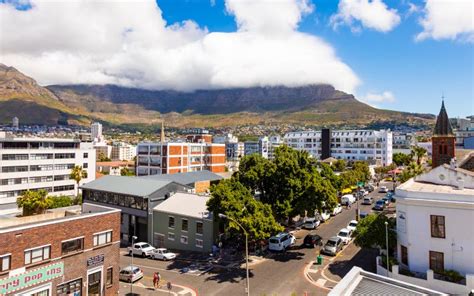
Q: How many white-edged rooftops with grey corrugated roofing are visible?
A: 1